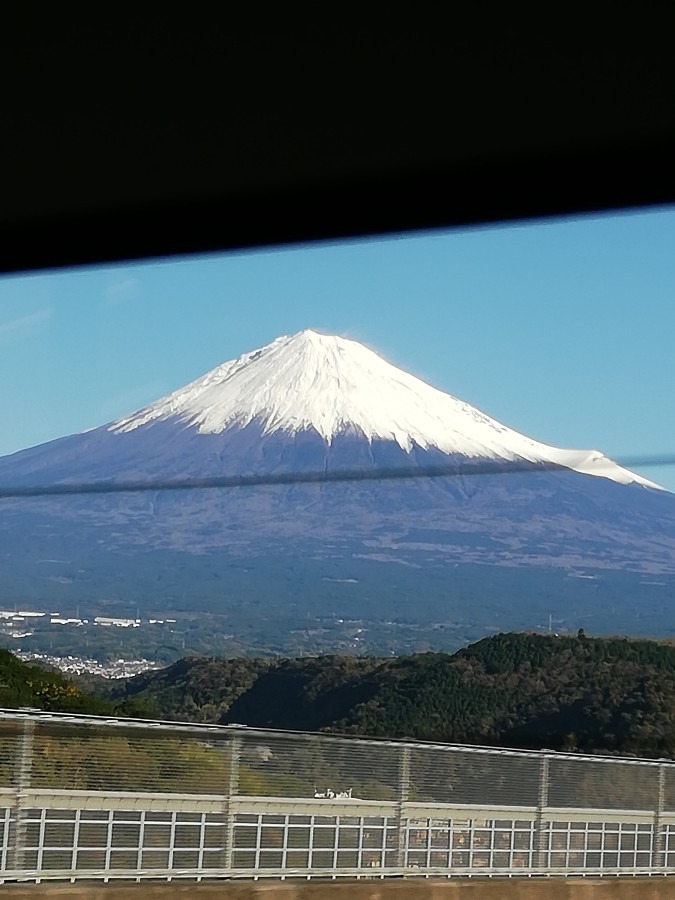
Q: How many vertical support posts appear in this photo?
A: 5